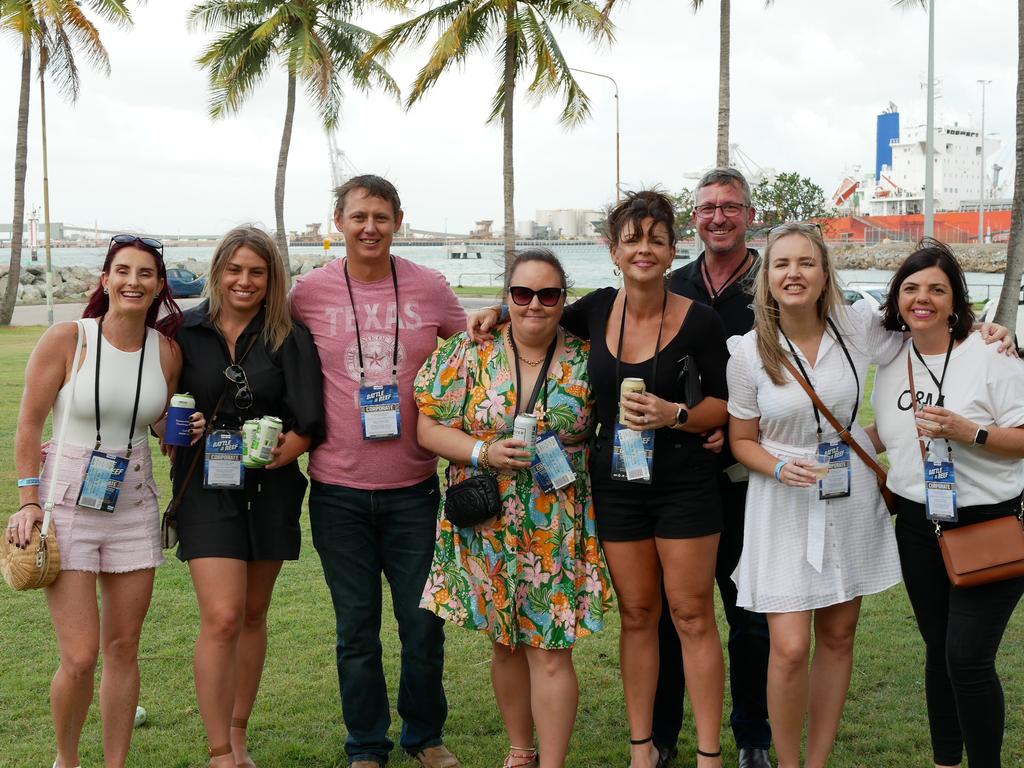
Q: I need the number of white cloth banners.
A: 0